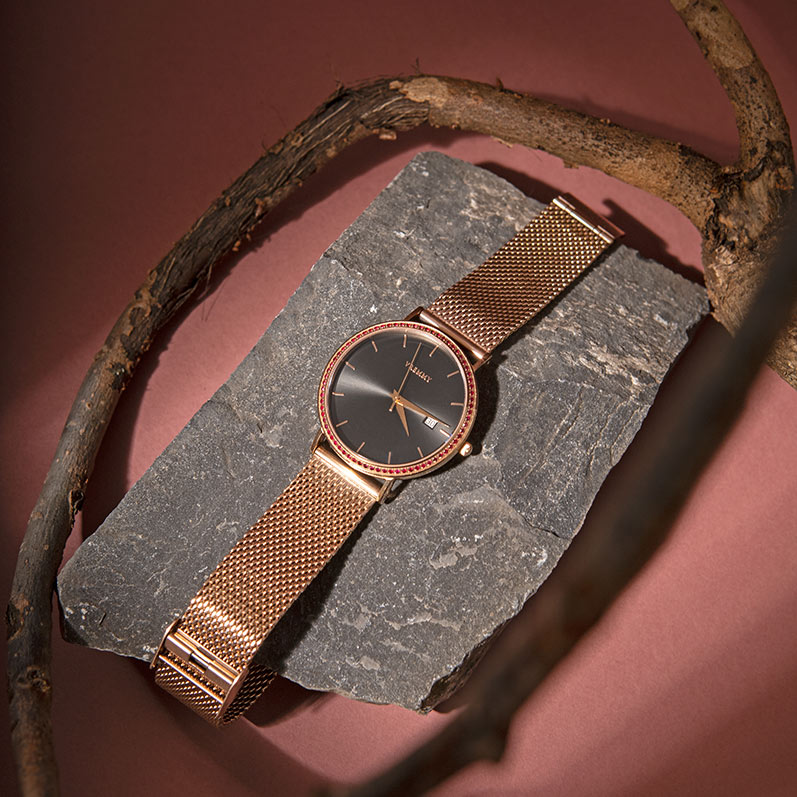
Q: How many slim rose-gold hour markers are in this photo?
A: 12